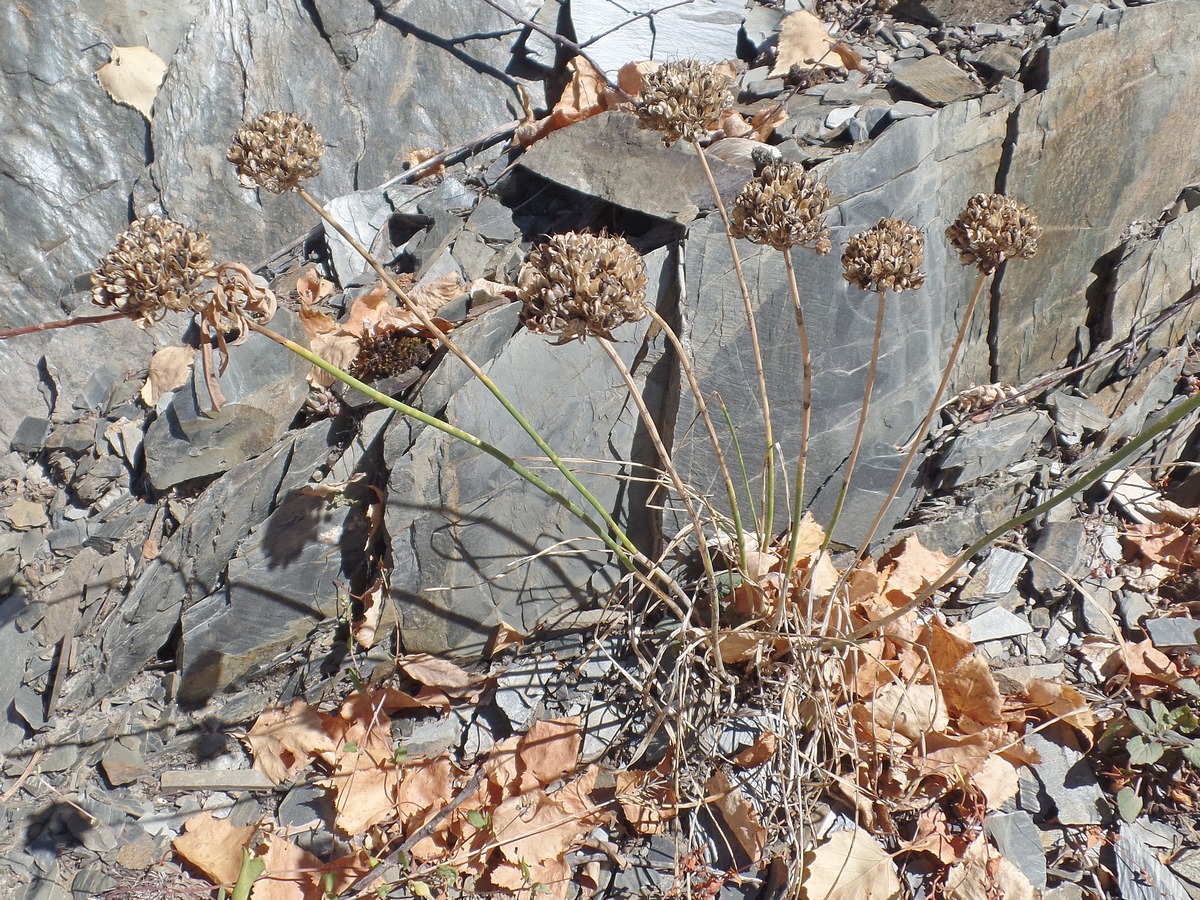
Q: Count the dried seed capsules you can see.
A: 7